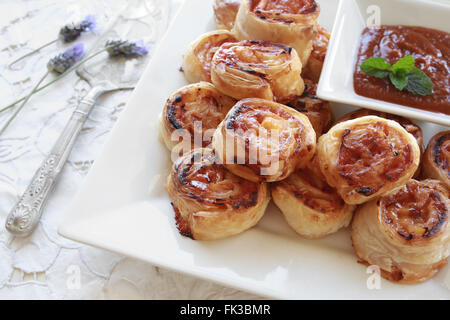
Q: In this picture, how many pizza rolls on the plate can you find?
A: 14